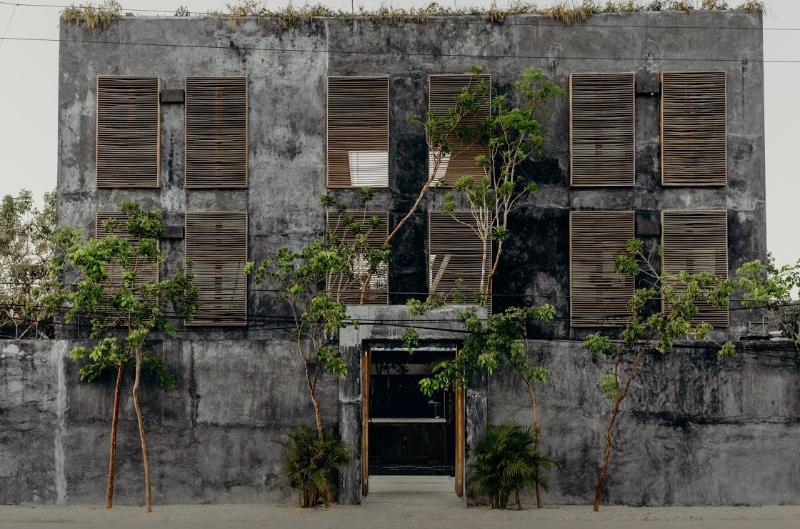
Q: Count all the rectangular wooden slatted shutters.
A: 12